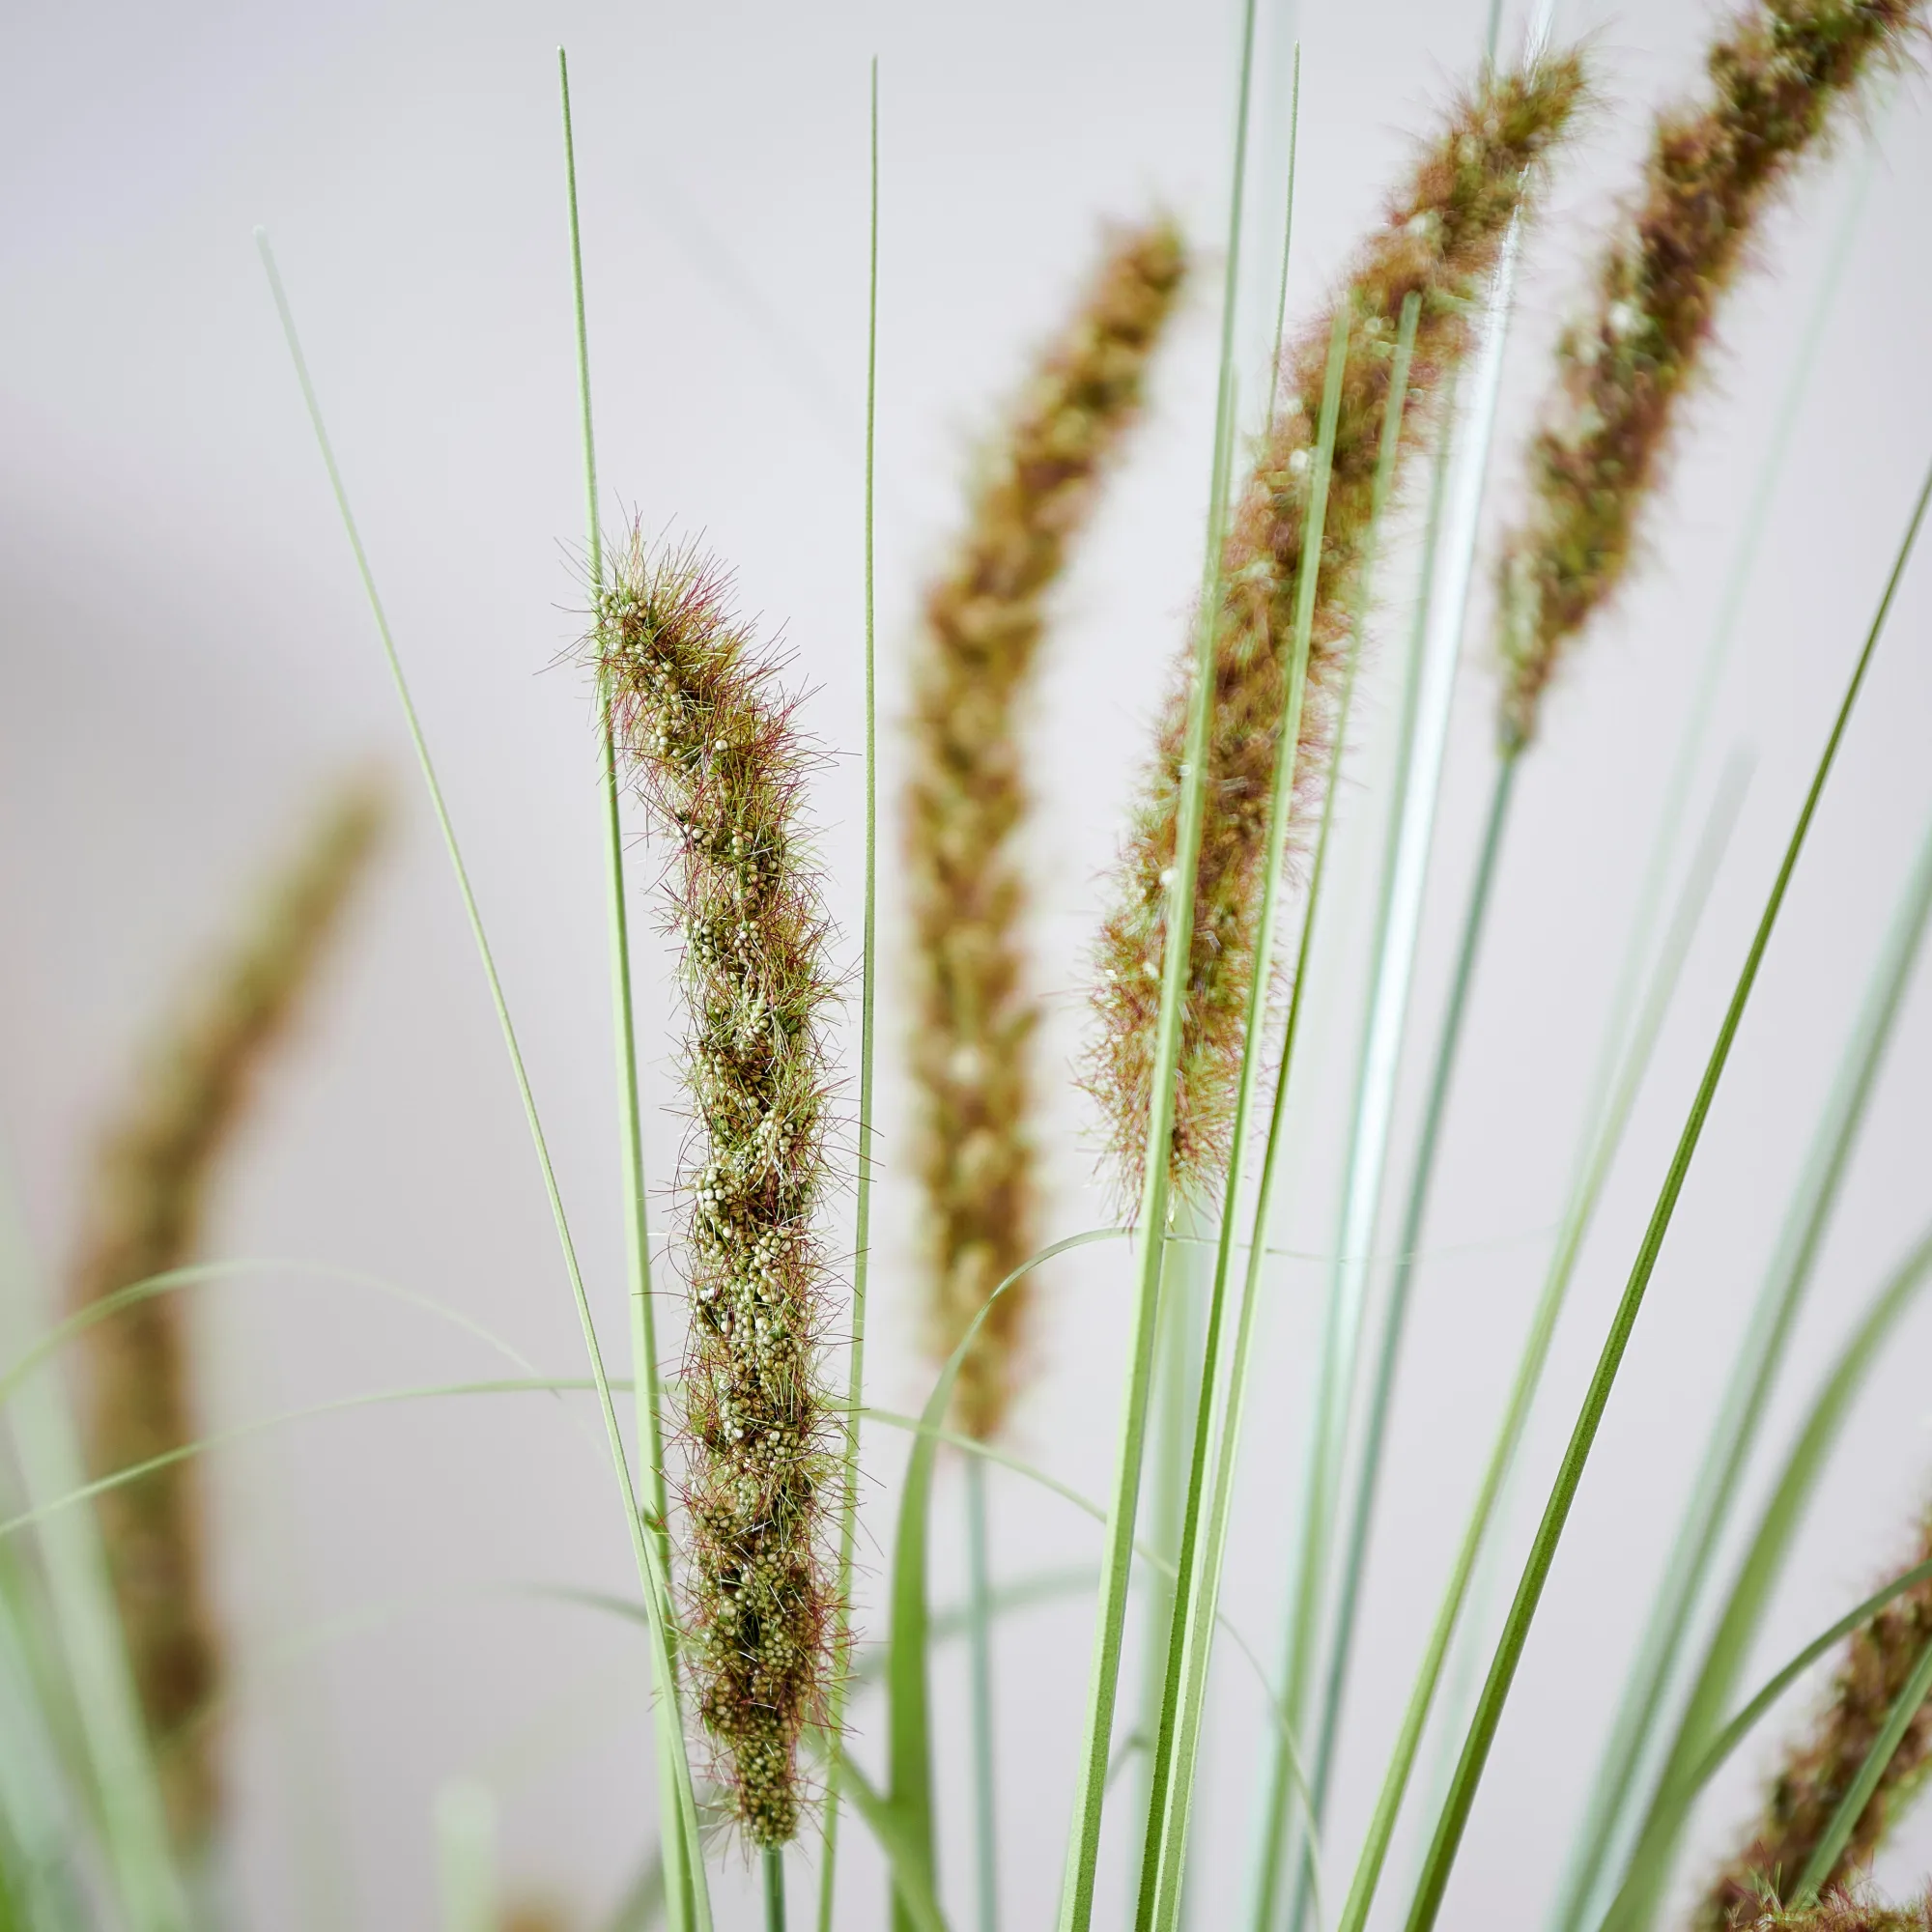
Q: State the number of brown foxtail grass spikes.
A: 6